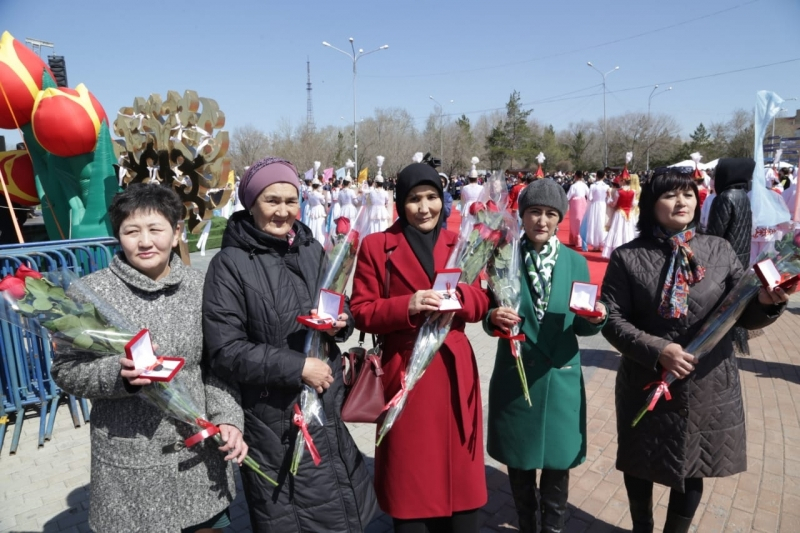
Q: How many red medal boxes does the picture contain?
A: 5